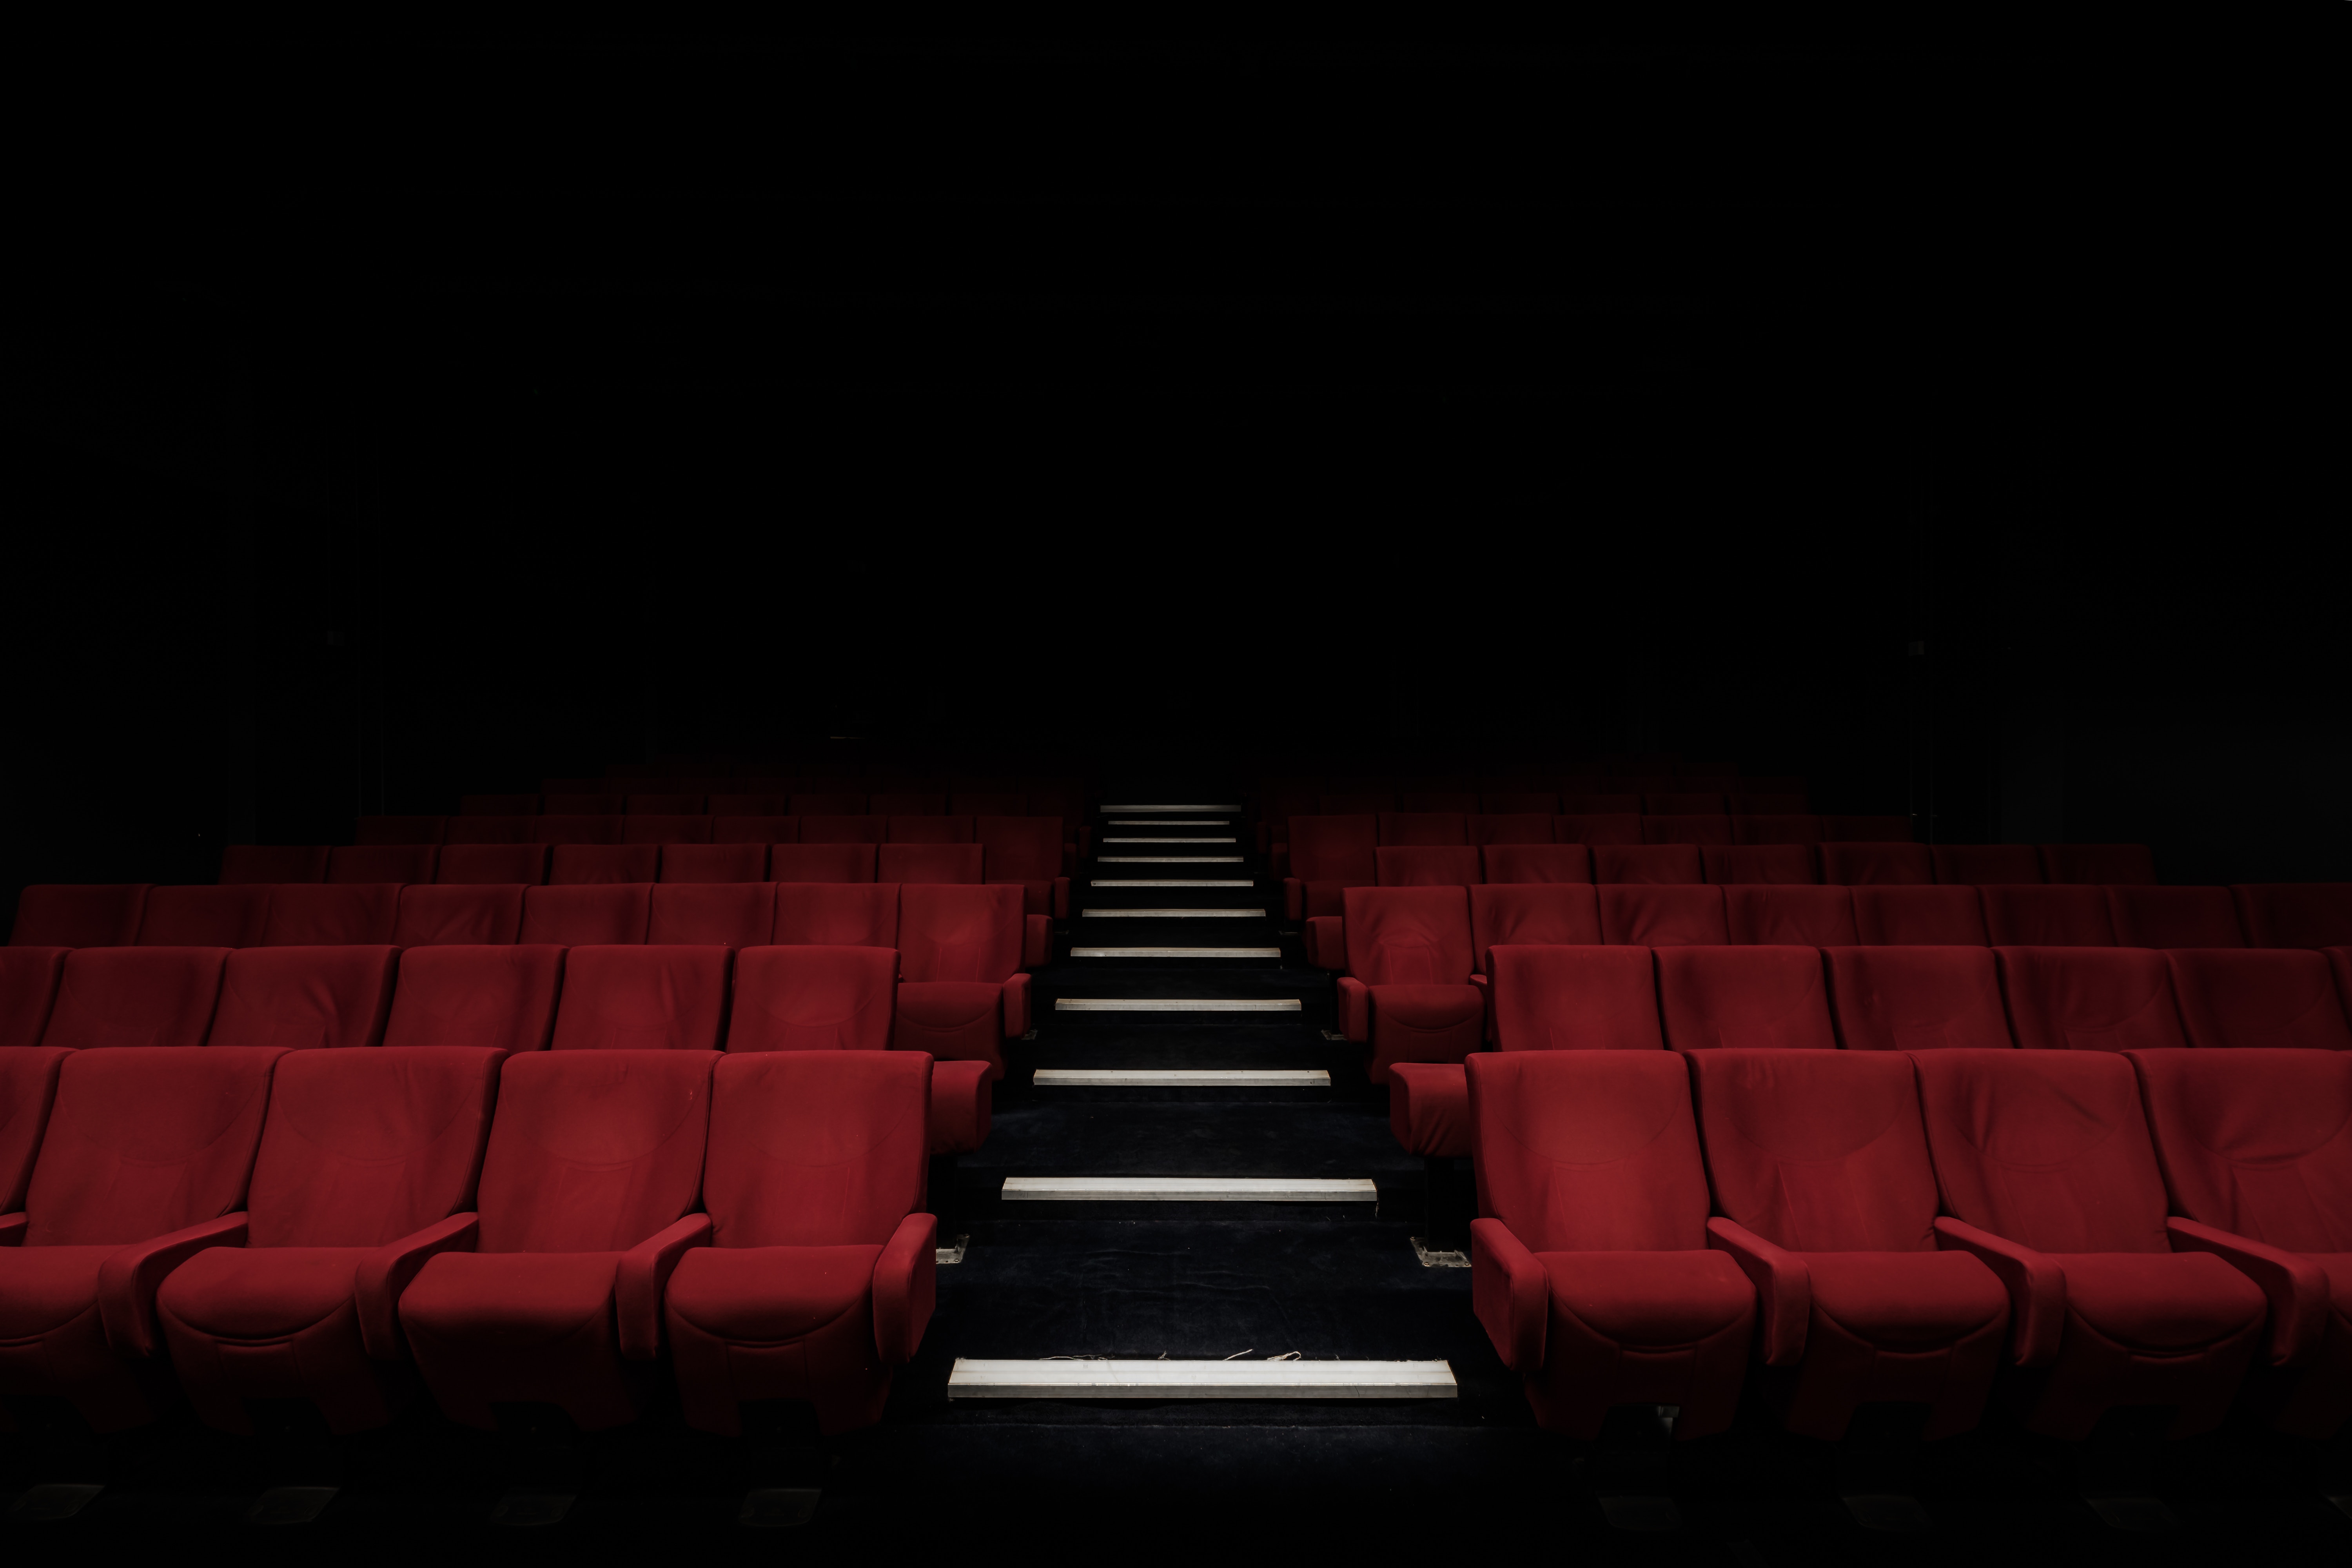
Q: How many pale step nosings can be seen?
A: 11